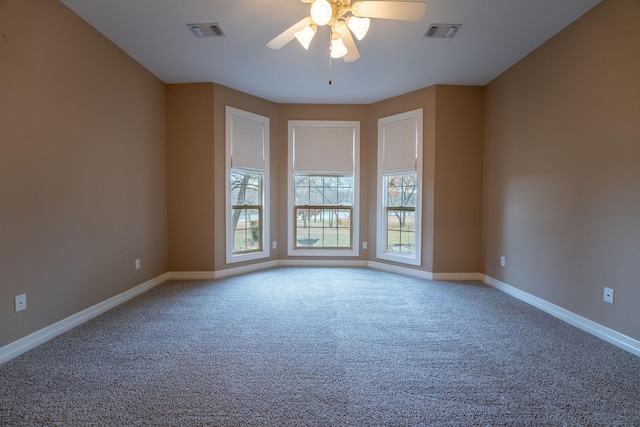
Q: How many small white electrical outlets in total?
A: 6